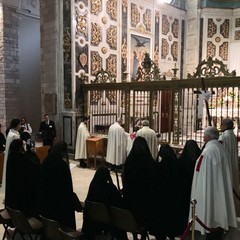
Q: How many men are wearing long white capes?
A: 6